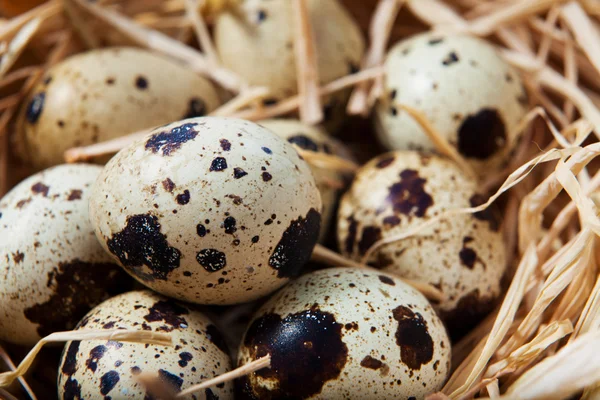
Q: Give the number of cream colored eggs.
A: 9